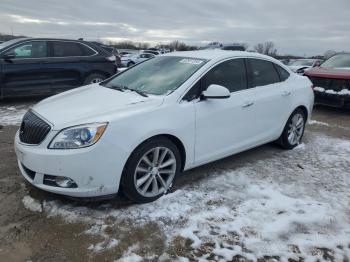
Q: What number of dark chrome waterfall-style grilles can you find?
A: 1